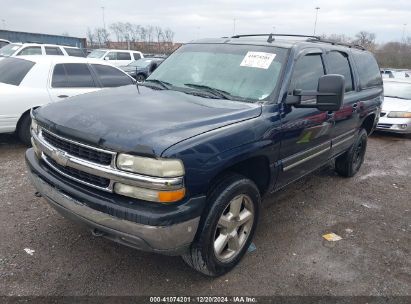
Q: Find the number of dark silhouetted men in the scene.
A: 0